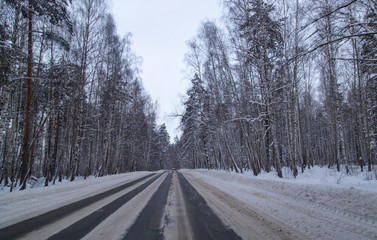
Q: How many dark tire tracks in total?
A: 4